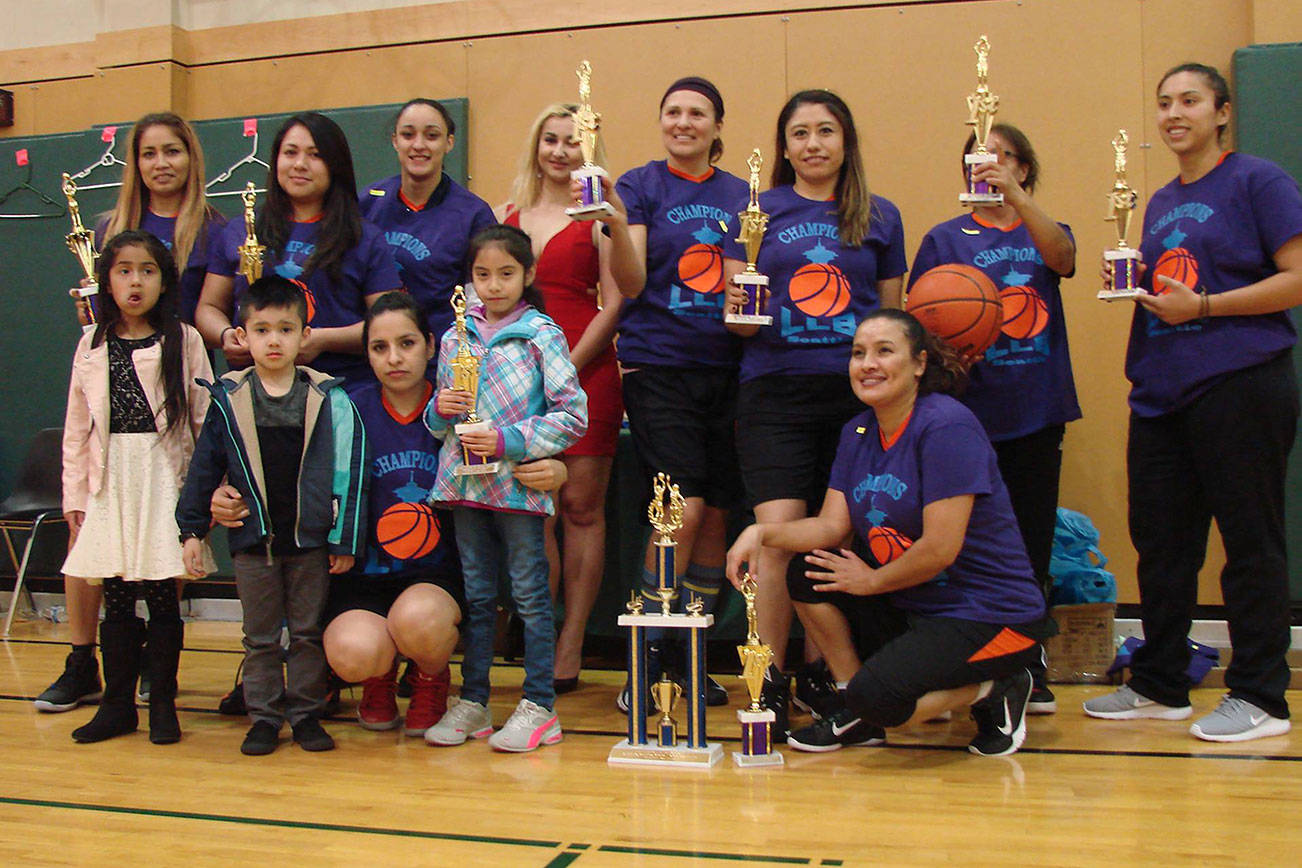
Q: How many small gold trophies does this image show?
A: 8